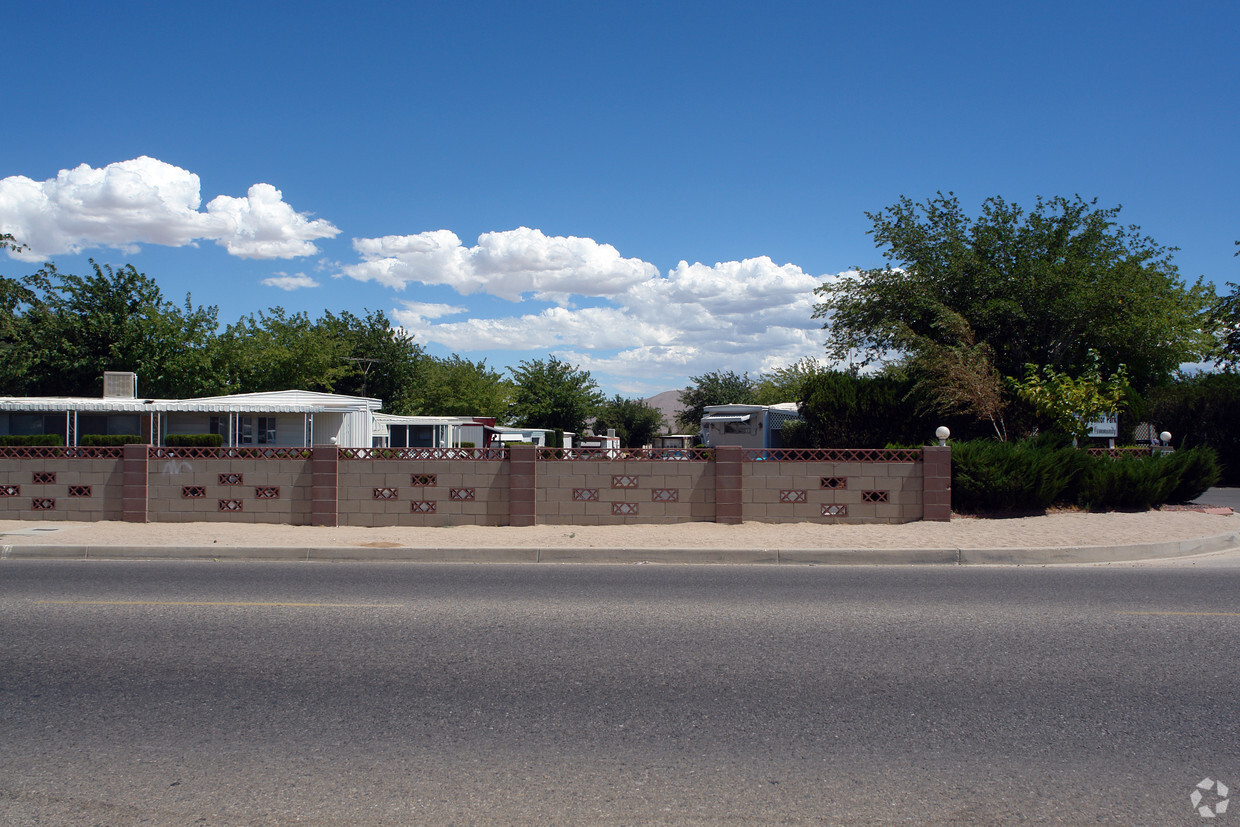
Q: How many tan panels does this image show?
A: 5